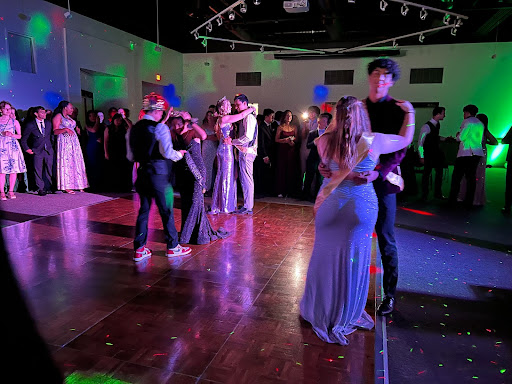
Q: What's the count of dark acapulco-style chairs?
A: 0